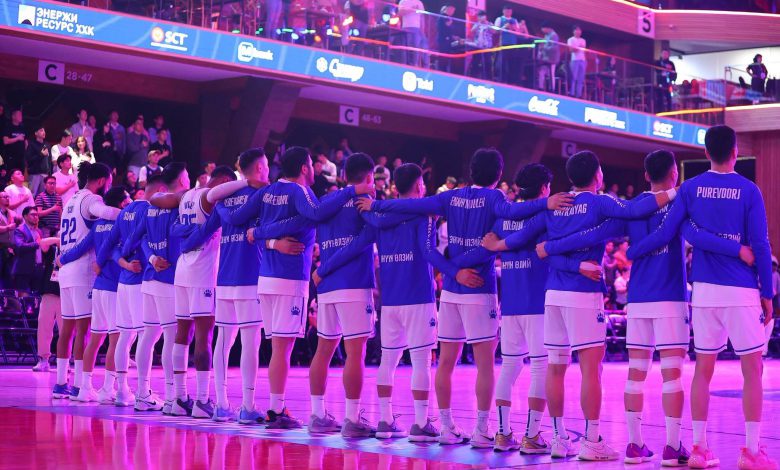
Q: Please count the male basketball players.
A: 14